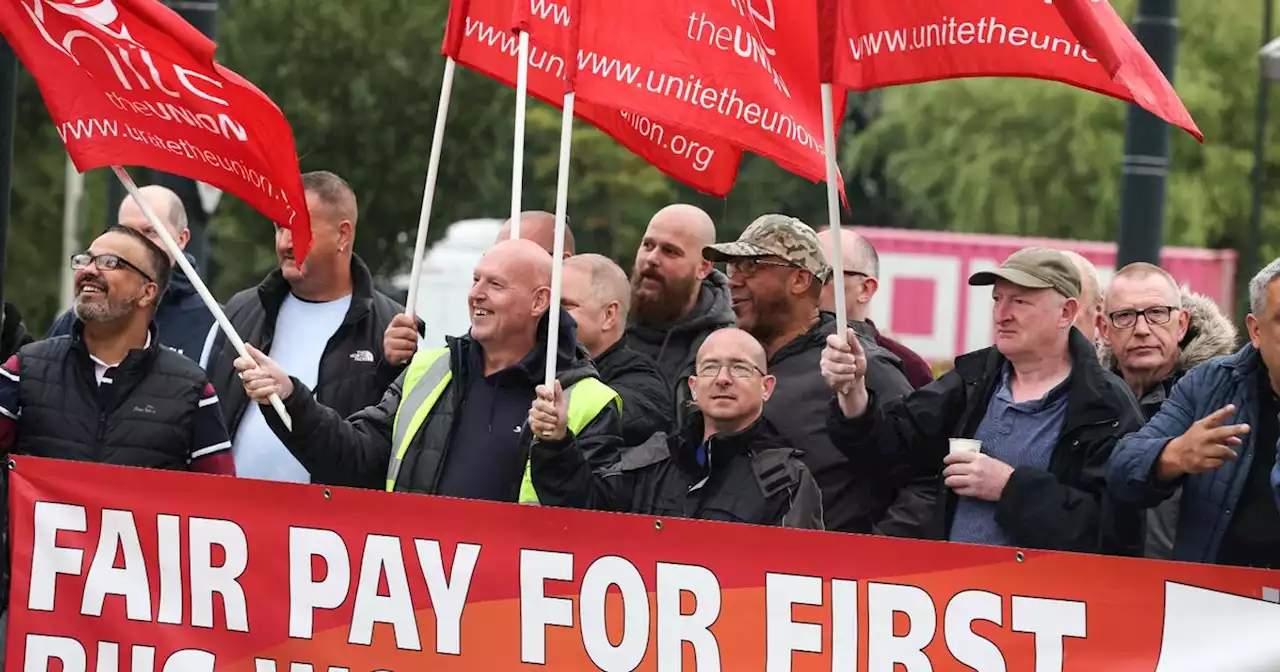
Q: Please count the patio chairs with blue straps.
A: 0